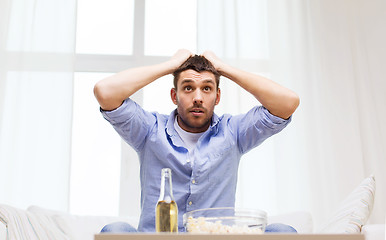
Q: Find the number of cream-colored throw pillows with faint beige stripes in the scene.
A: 1